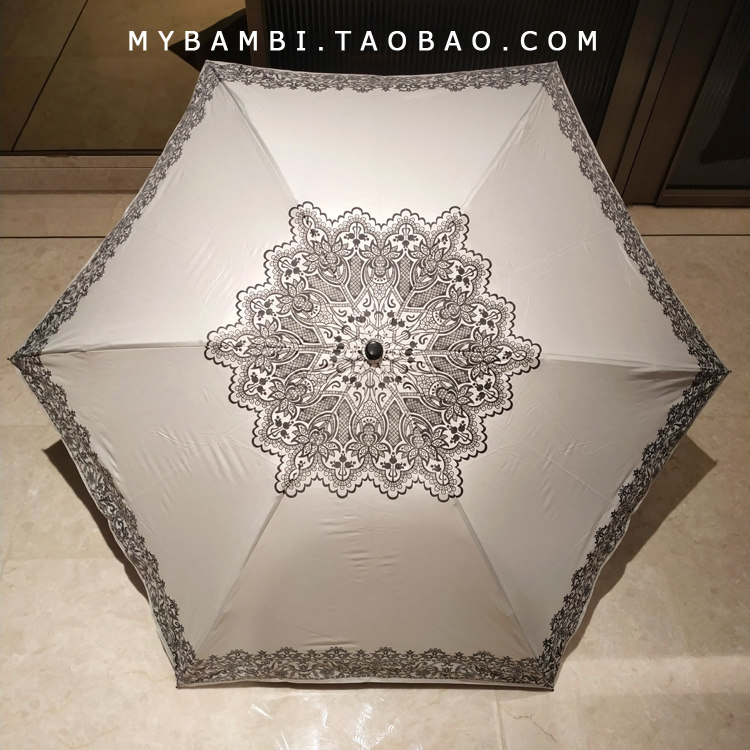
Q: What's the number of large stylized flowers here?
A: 12